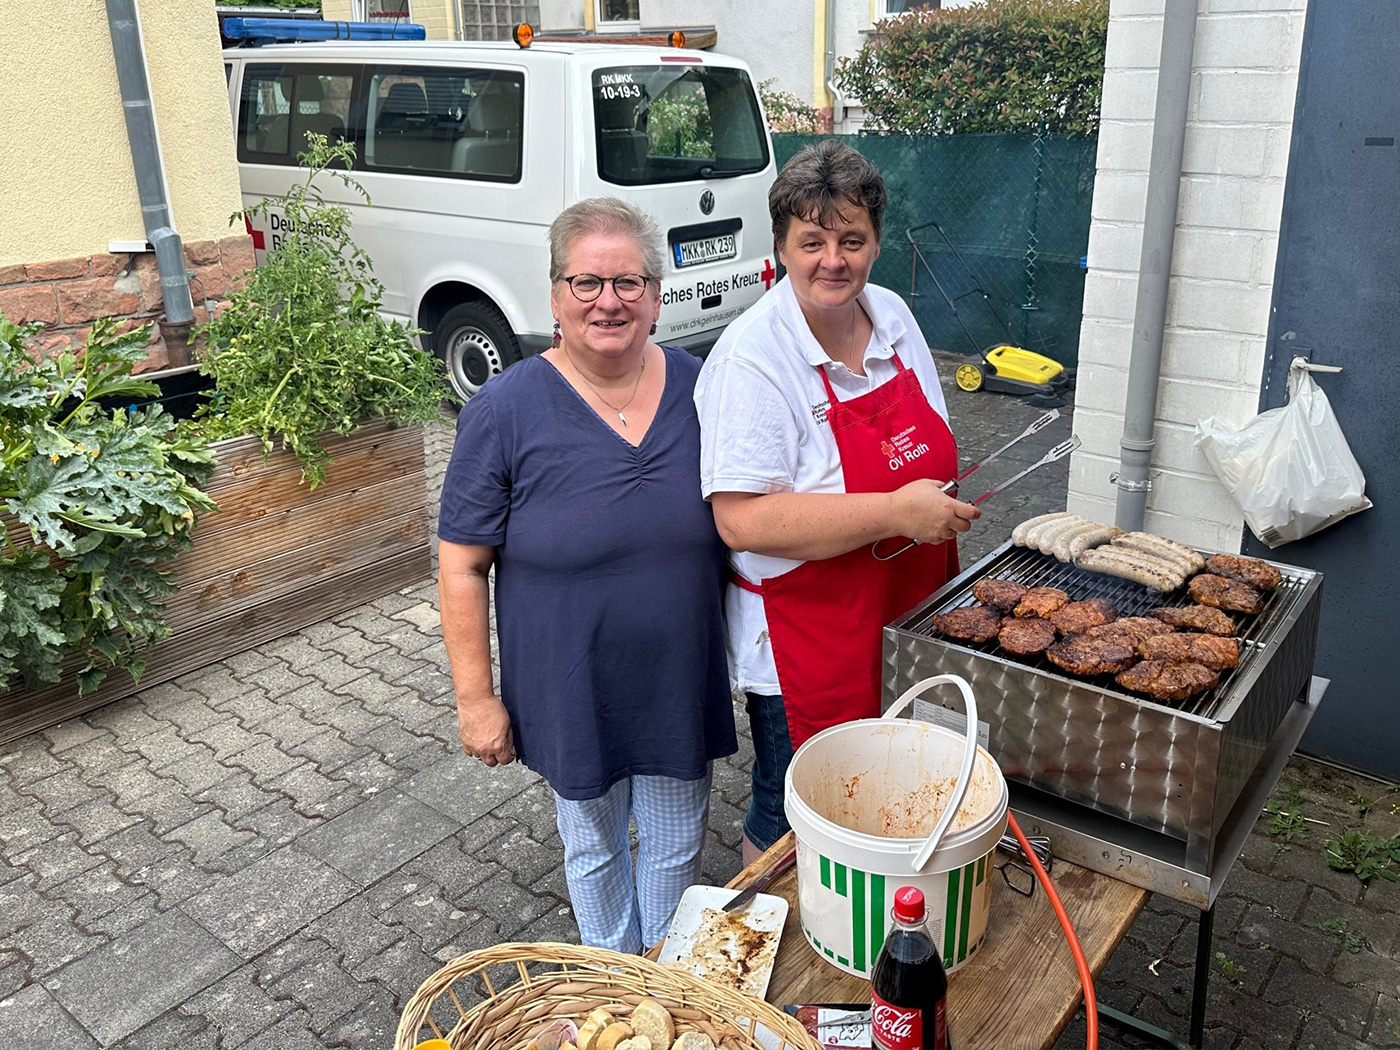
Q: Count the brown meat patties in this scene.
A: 12